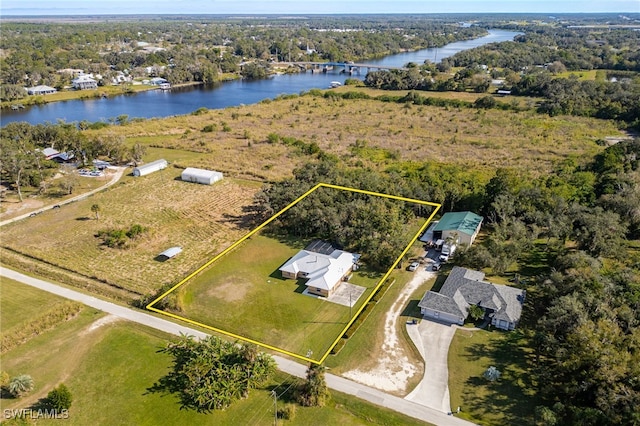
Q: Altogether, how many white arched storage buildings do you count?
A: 2